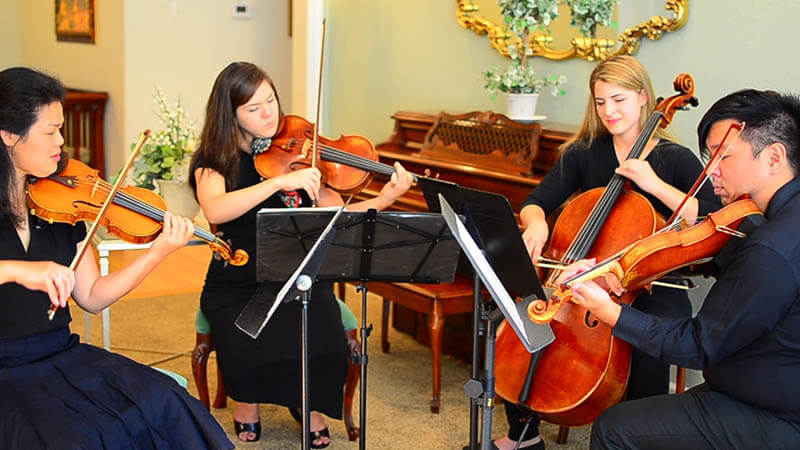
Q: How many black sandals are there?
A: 2